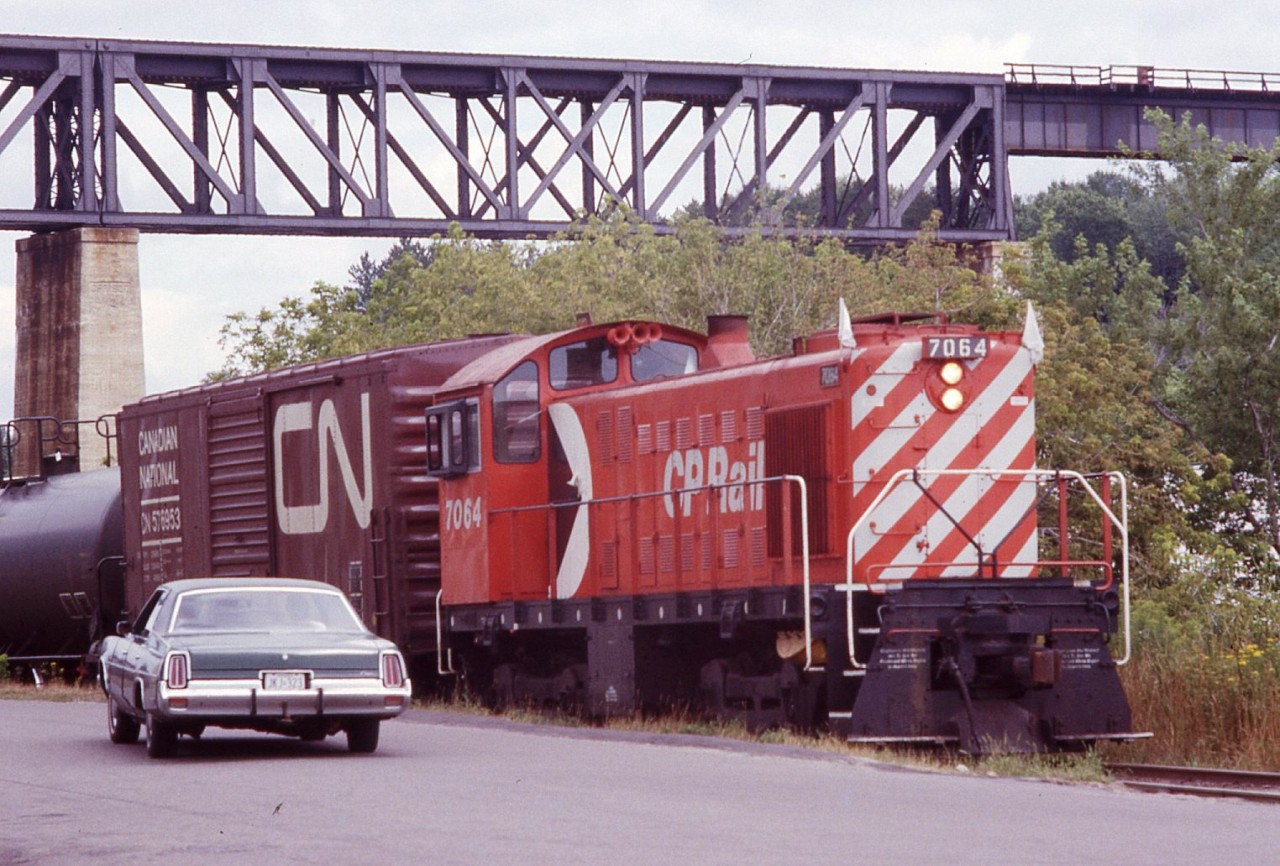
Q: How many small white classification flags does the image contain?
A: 2